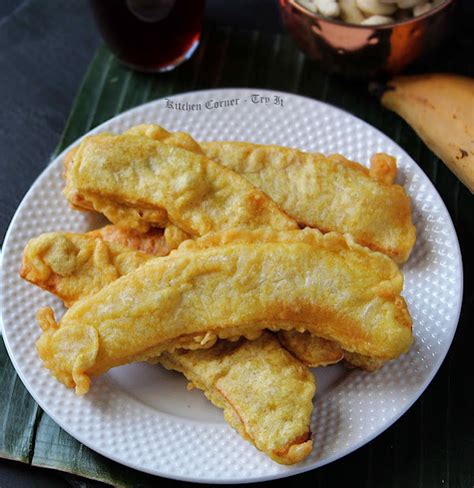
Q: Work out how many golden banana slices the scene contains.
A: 5